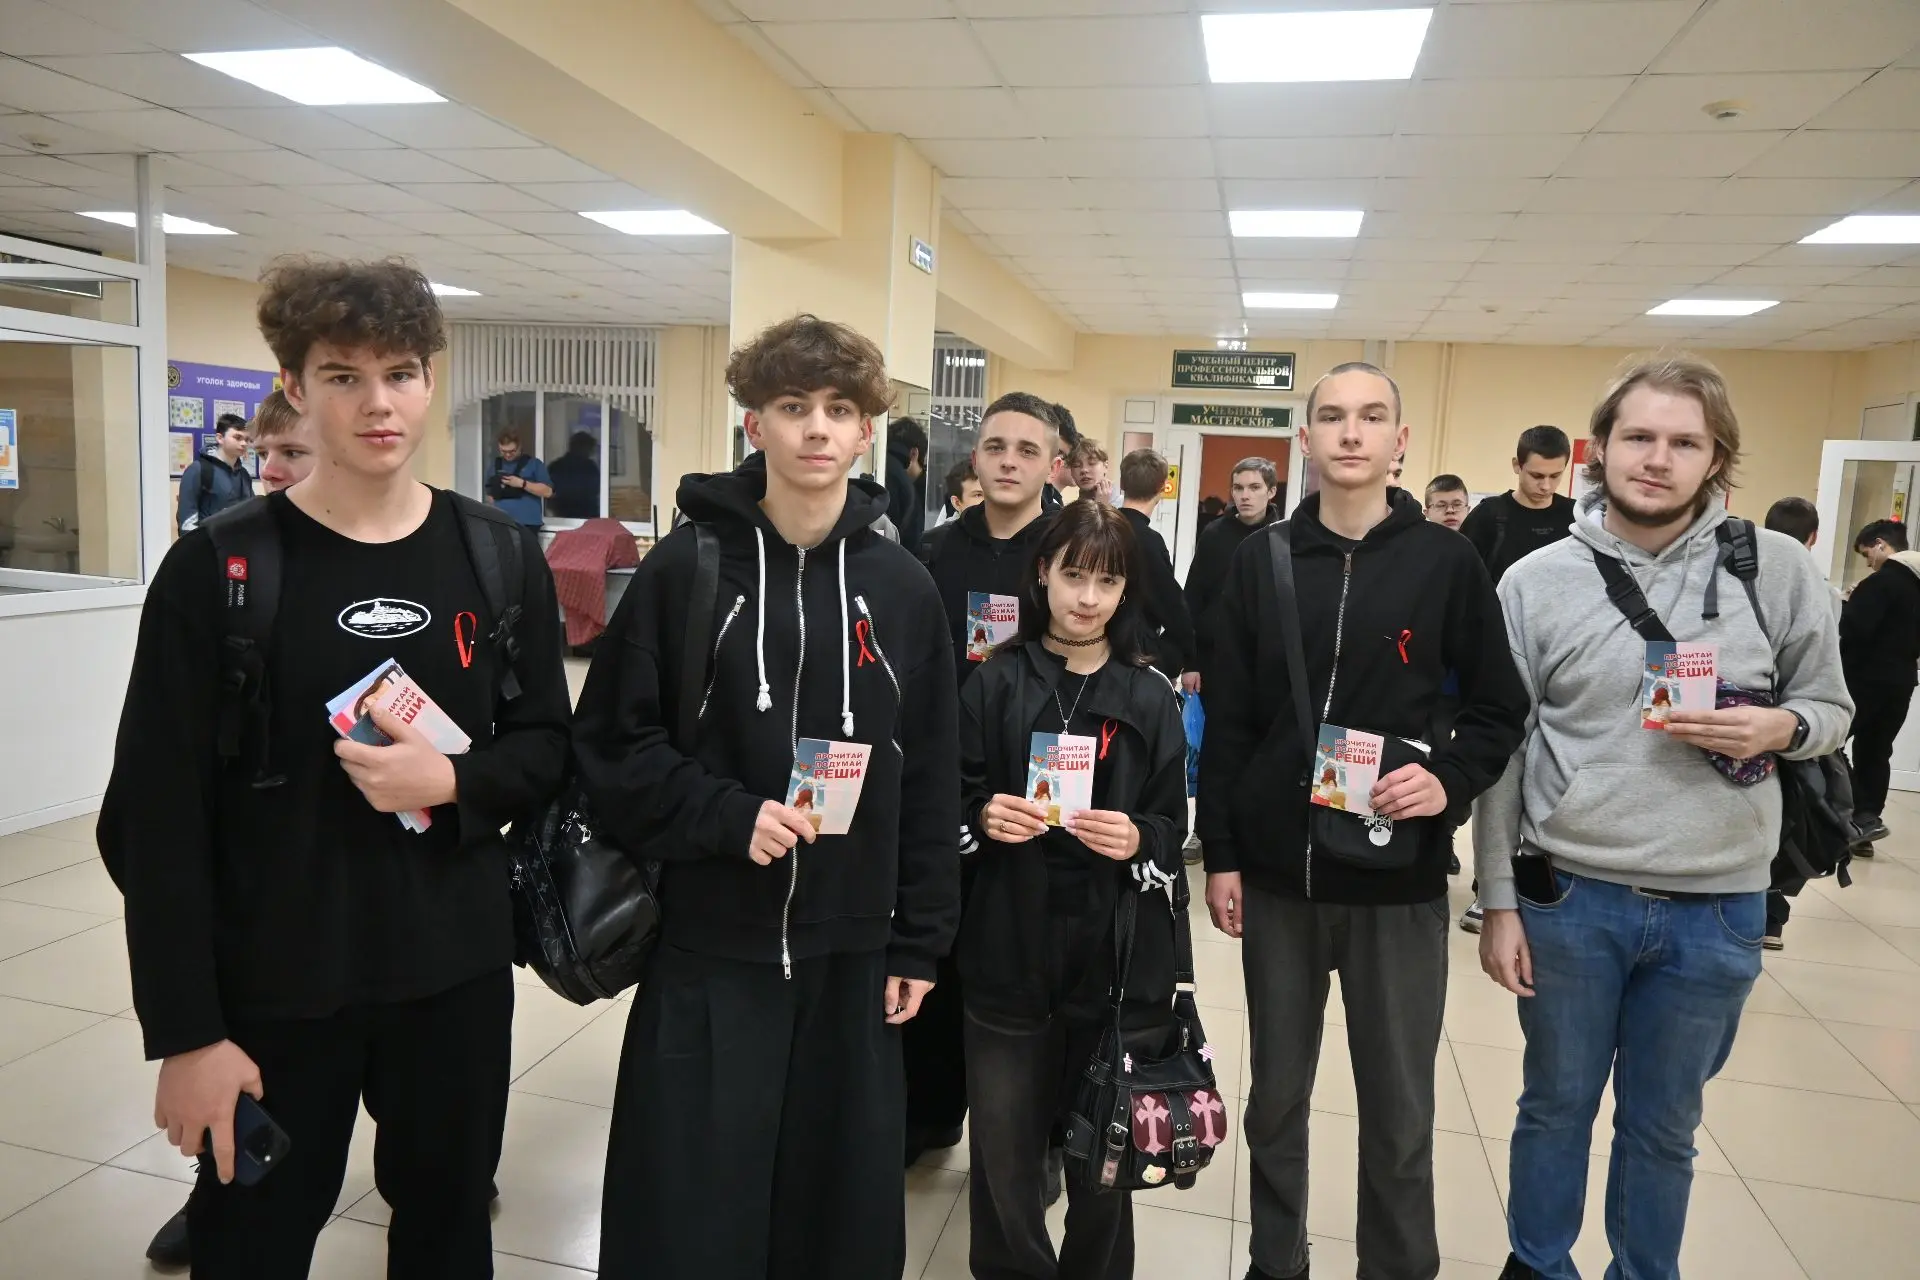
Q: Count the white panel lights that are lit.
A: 9